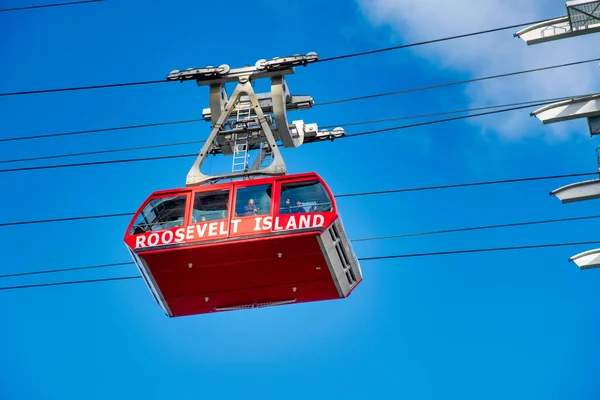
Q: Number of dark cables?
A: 8